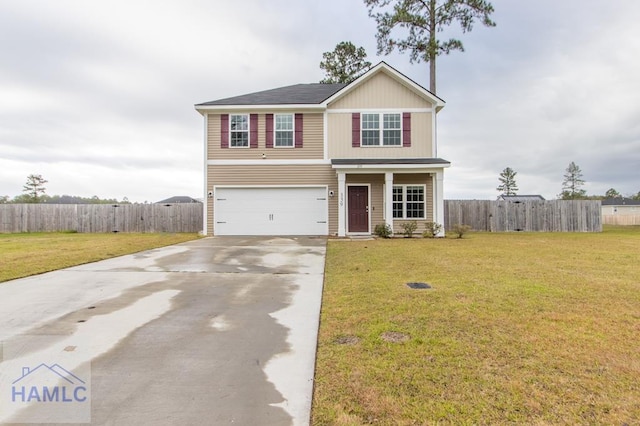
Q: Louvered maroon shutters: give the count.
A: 6